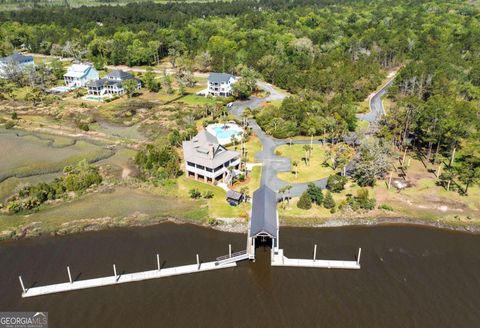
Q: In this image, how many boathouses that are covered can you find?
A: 1